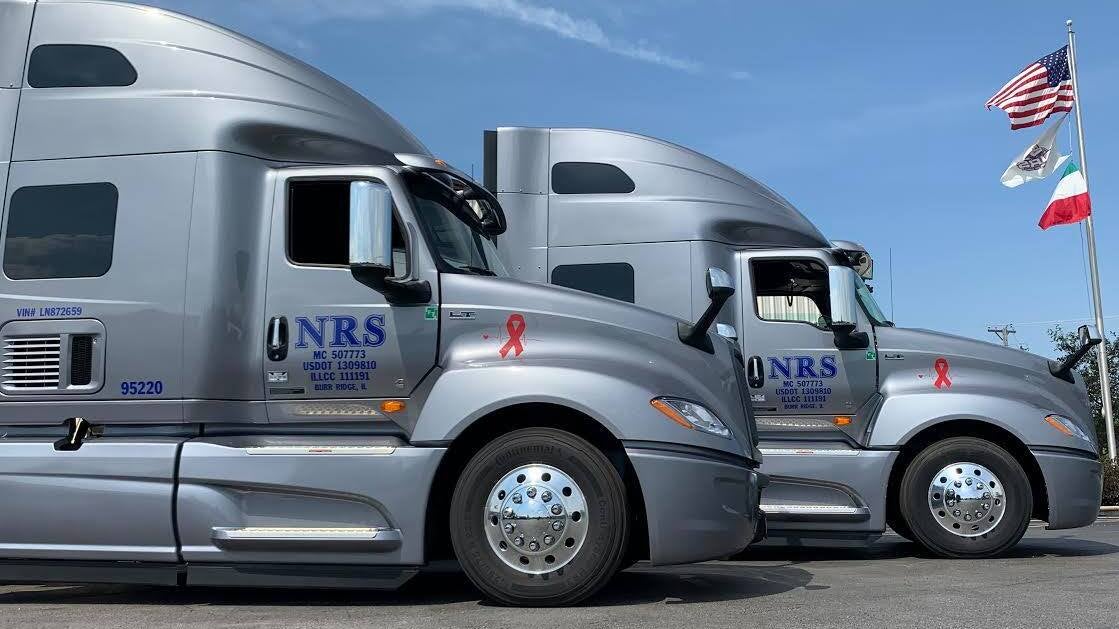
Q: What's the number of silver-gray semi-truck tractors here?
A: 2